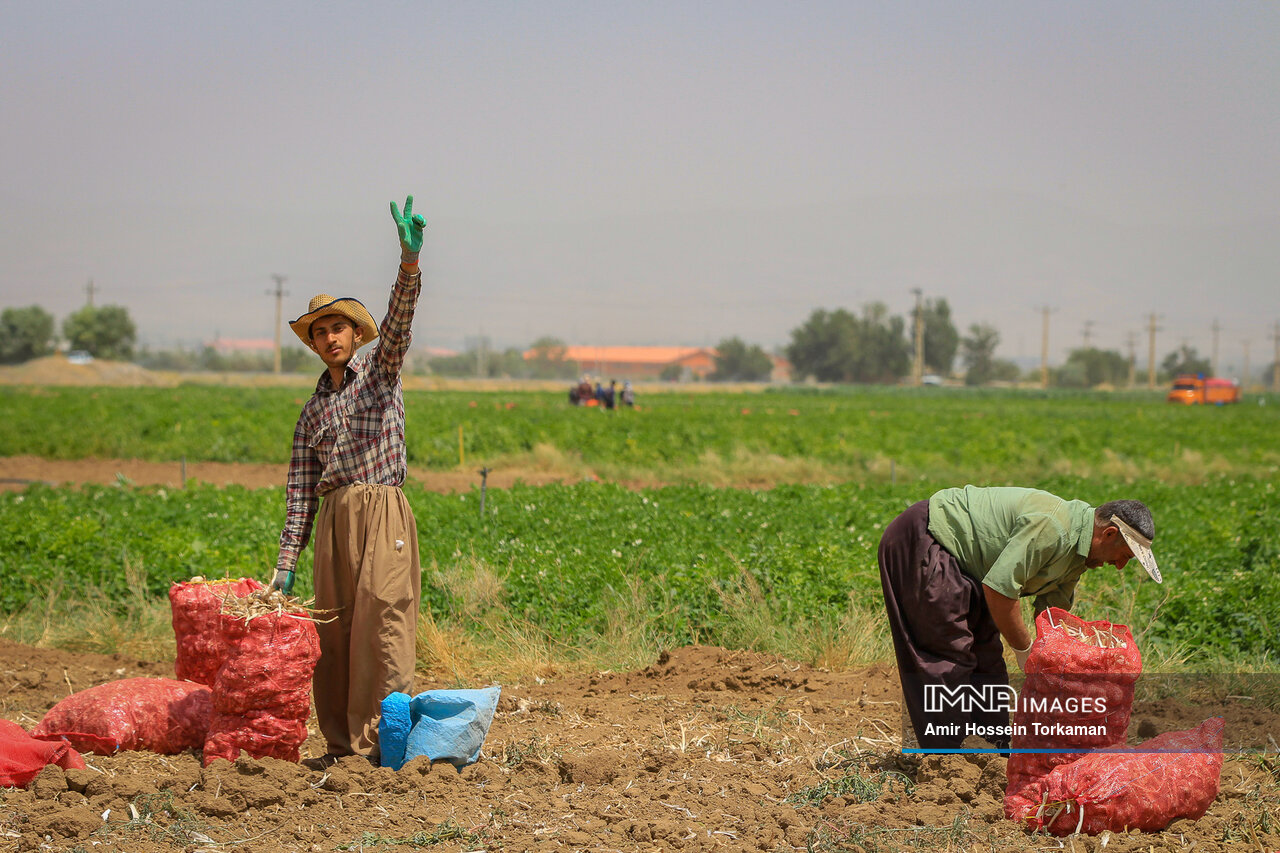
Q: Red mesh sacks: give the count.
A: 6